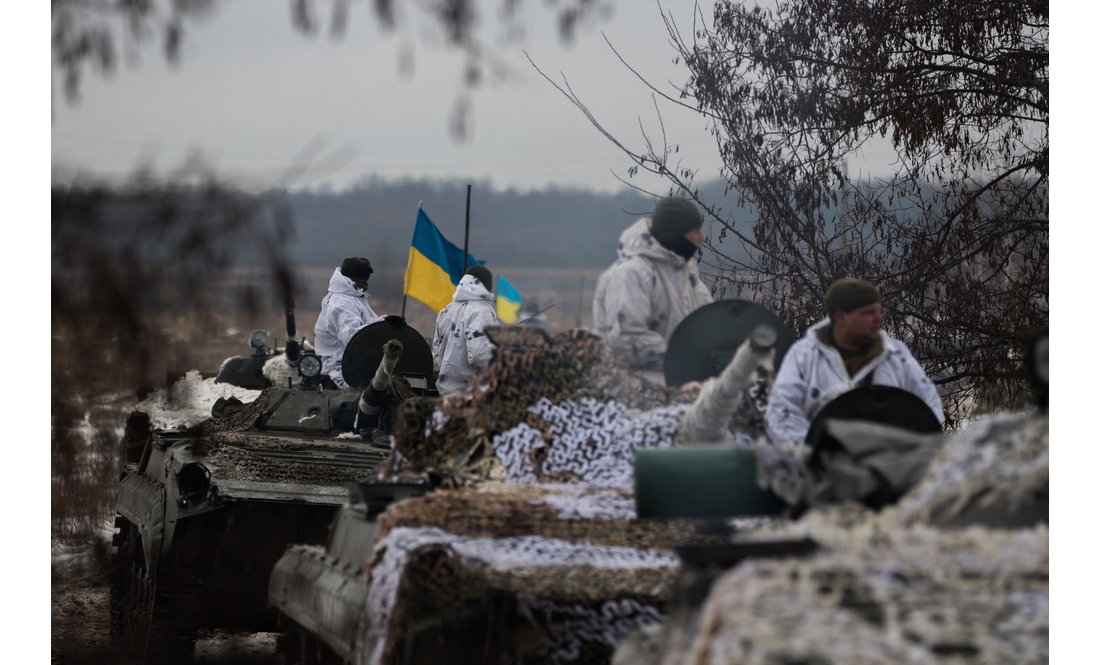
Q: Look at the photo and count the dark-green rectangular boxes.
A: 1